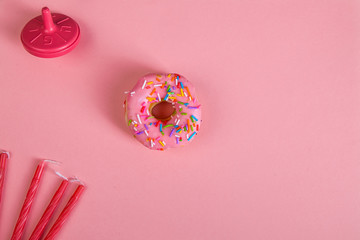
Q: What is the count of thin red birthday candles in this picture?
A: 4